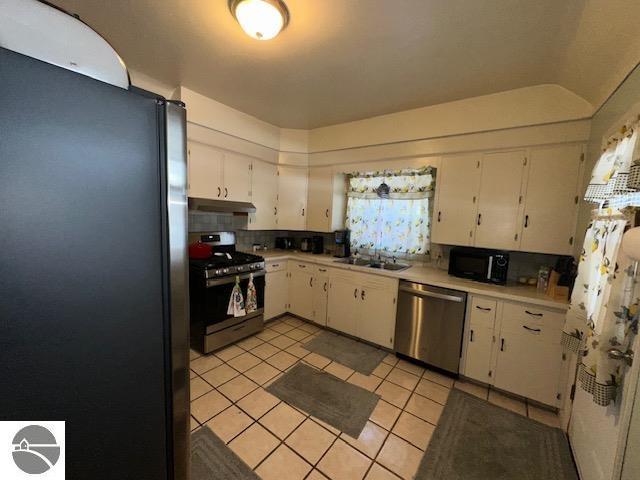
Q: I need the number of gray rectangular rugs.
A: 4